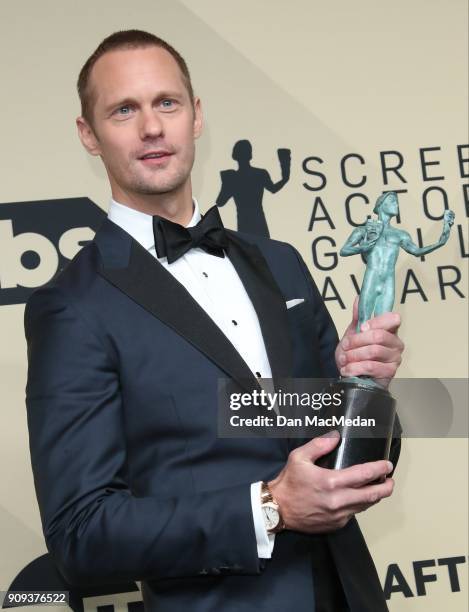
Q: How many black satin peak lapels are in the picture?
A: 2